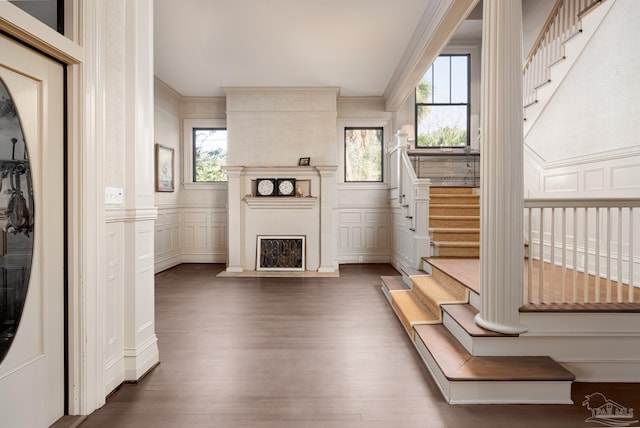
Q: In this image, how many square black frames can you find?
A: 2